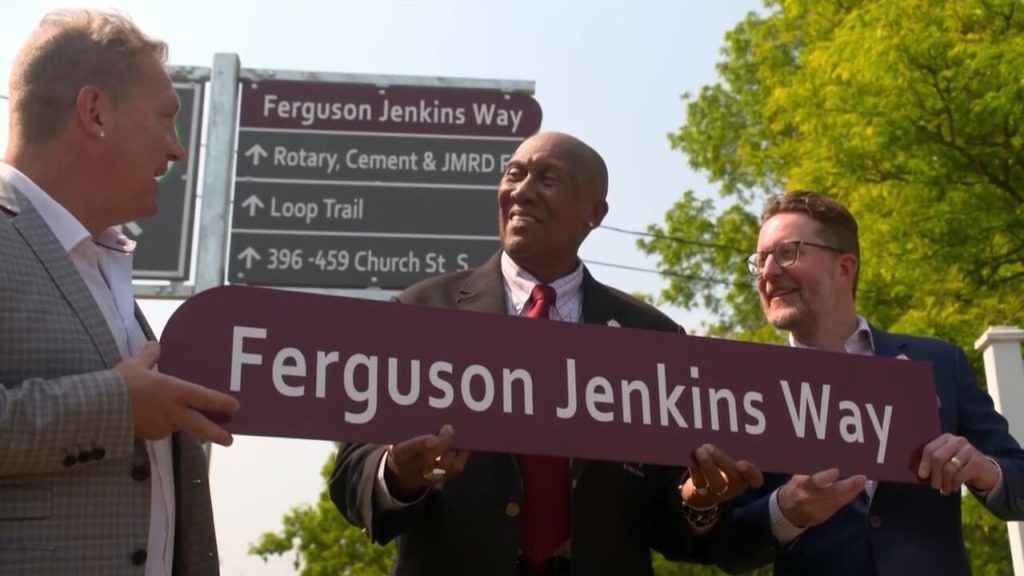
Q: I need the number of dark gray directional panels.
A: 3